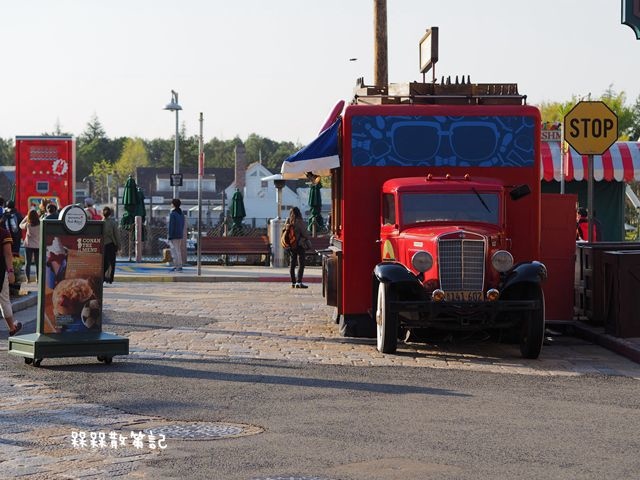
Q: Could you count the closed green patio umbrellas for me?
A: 4